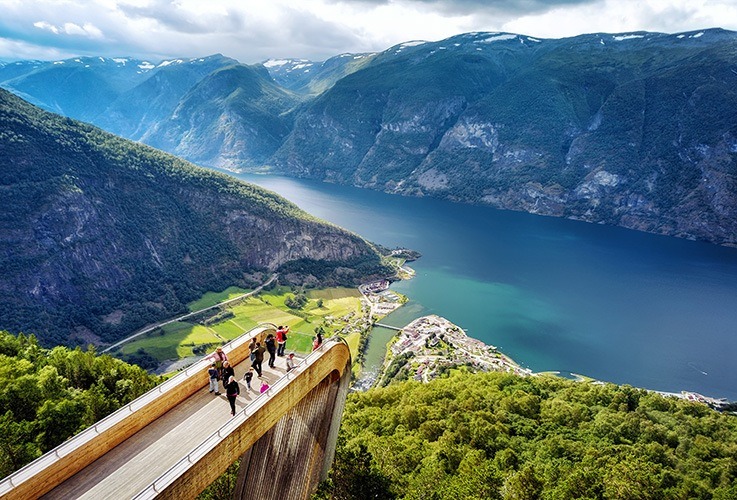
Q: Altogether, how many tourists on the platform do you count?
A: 12